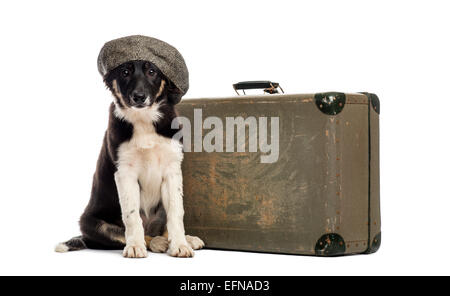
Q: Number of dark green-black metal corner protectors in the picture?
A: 4